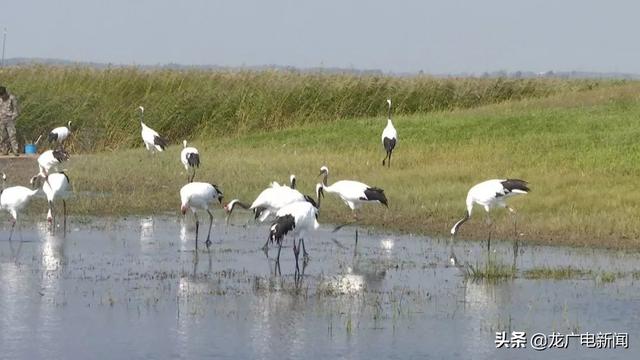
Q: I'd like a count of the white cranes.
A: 13